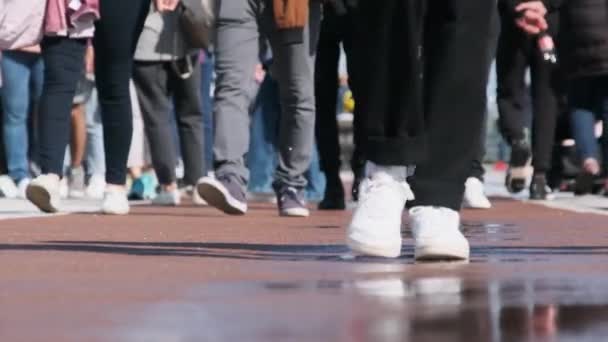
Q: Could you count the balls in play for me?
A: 0